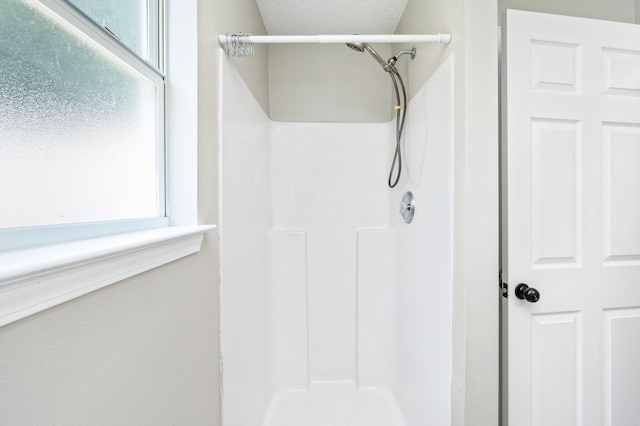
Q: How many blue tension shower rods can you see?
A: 0